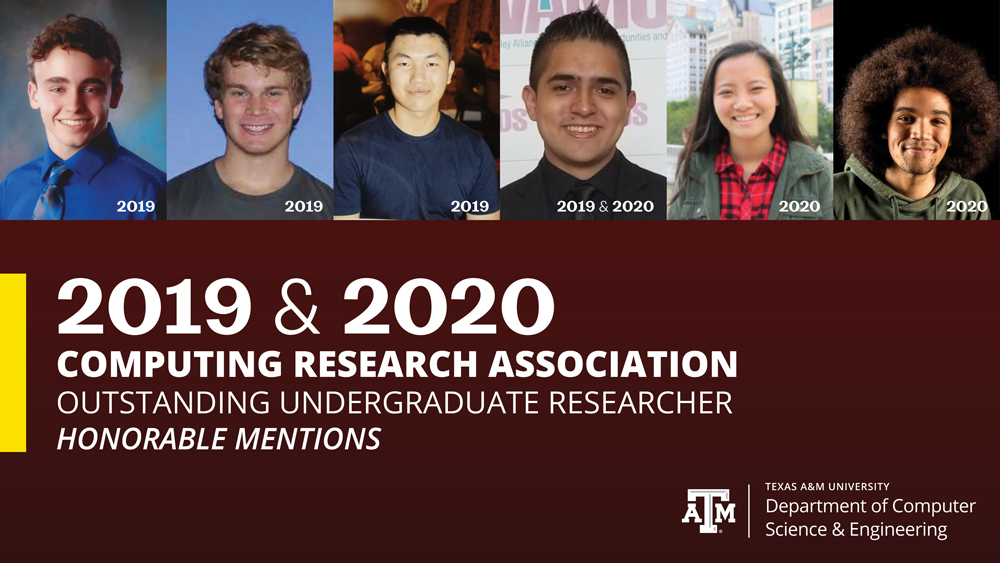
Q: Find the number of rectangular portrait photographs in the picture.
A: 6